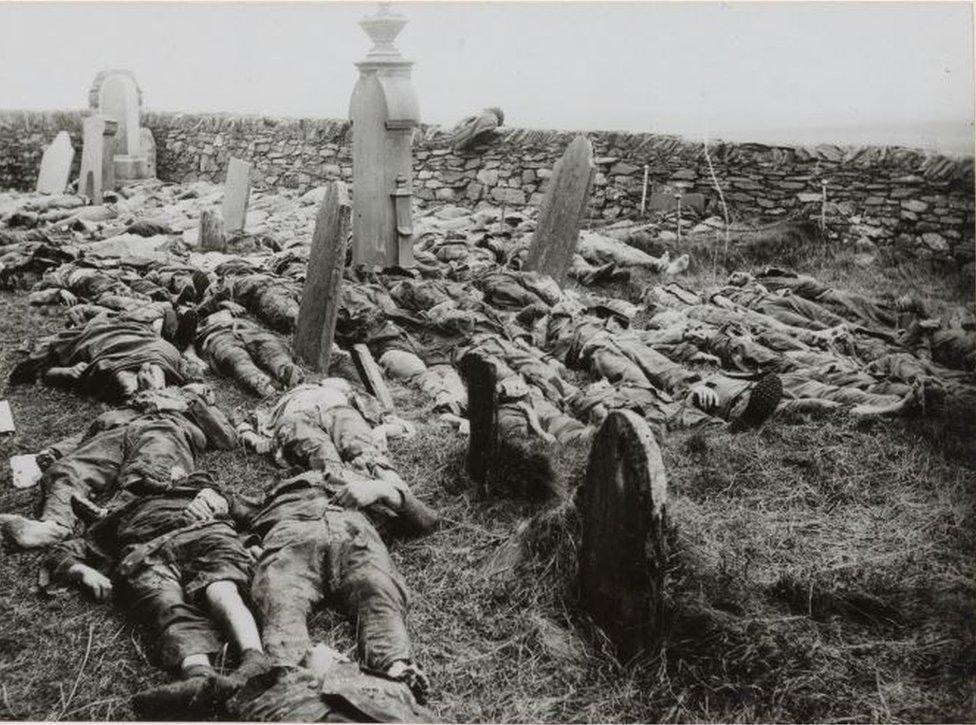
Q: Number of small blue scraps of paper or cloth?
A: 0